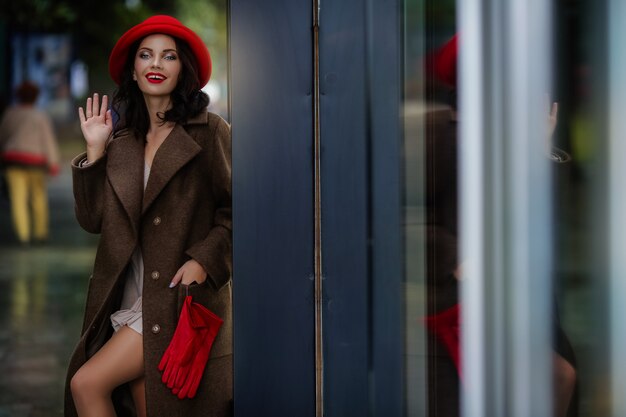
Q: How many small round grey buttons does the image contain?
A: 3